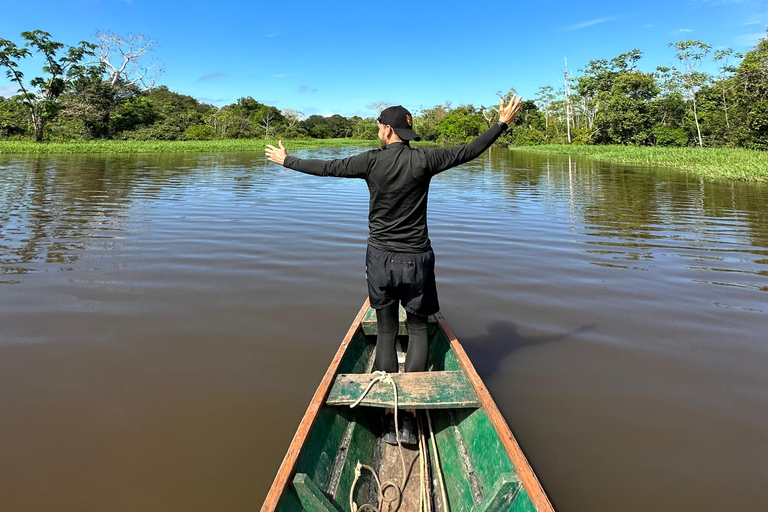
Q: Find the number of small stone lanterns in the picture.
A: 0